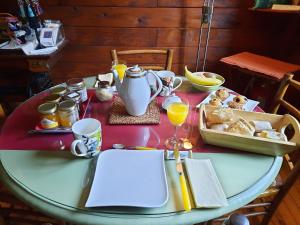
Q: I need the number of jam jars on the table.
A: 6